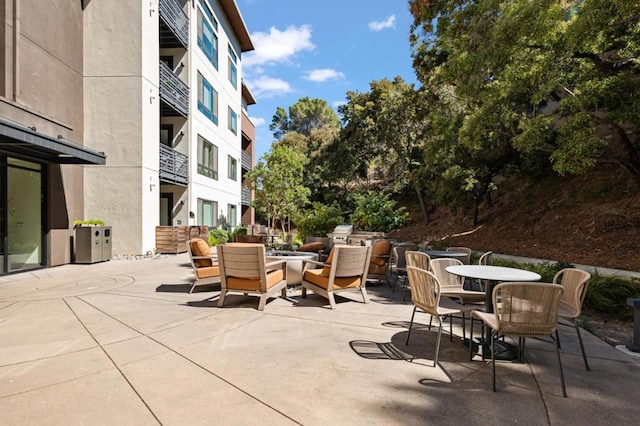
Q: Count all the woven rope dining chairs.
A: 8